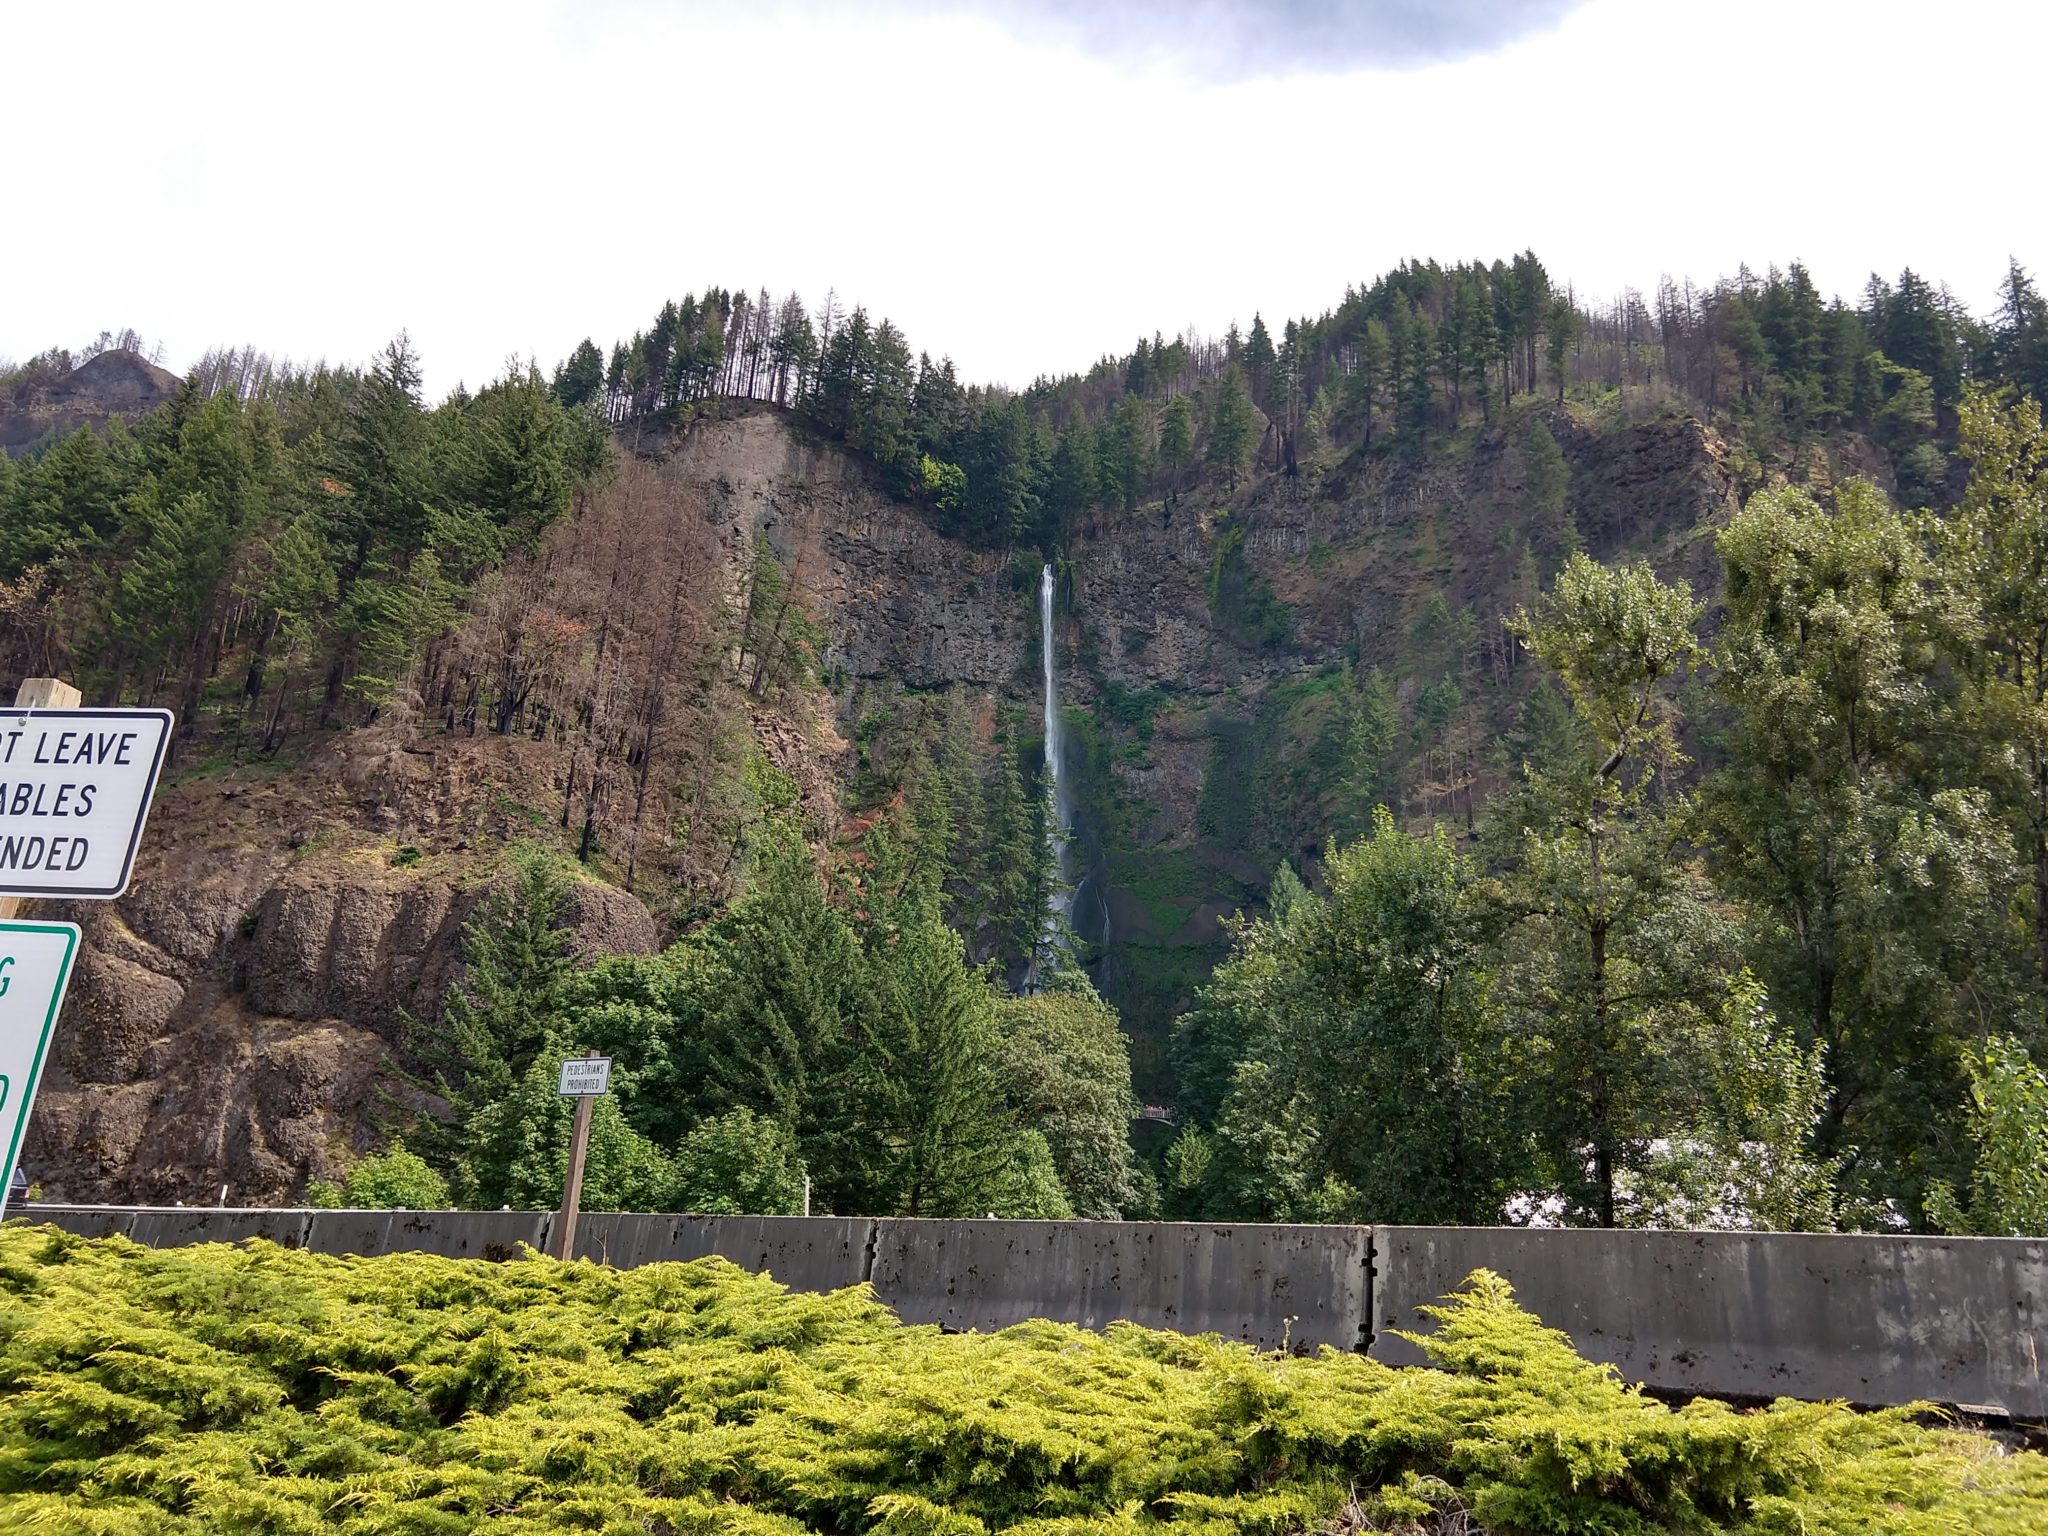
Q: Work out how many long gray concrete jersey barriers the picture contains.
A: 6